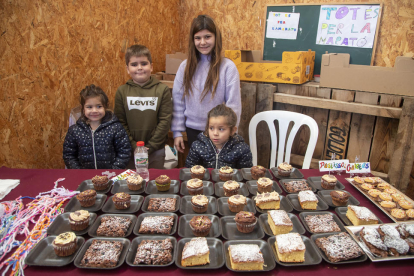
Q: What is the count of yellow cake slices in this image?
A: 7